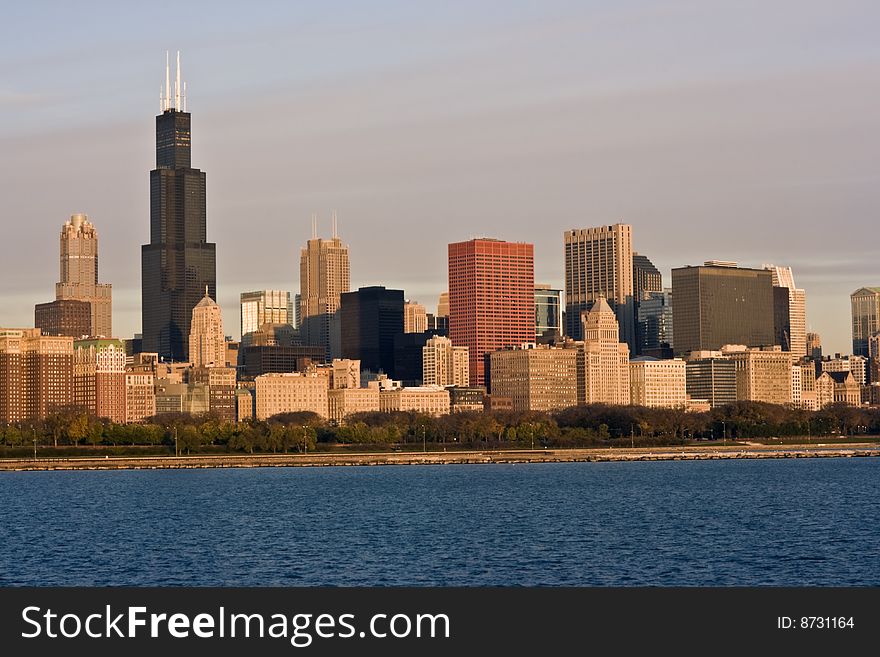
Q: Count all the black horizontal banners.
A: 1